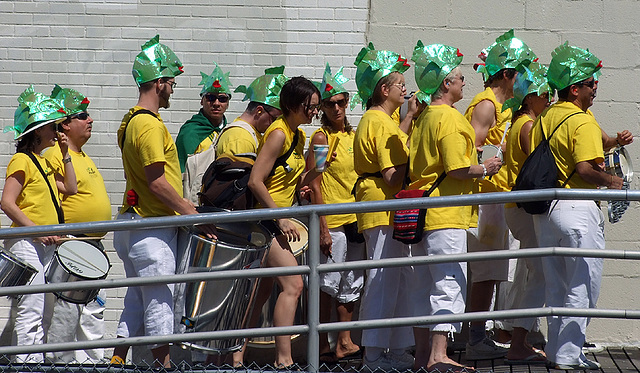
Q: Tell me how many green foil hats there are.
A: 11